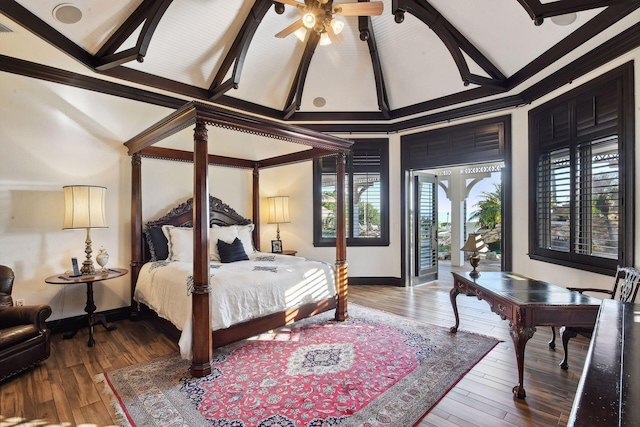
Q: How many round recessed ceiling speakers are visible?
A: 3